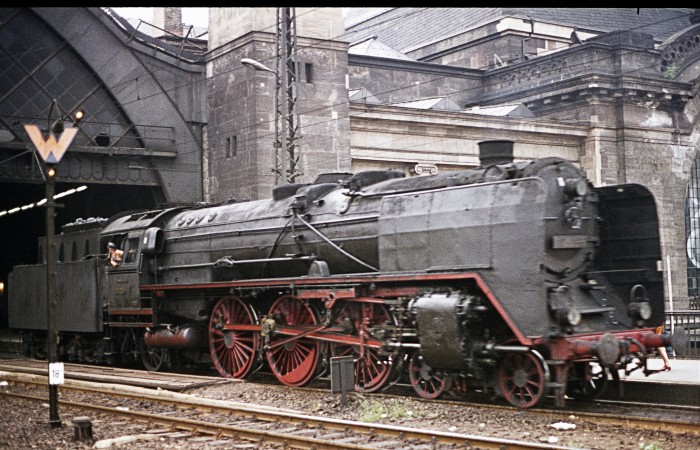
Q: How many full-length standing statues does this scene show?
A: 0